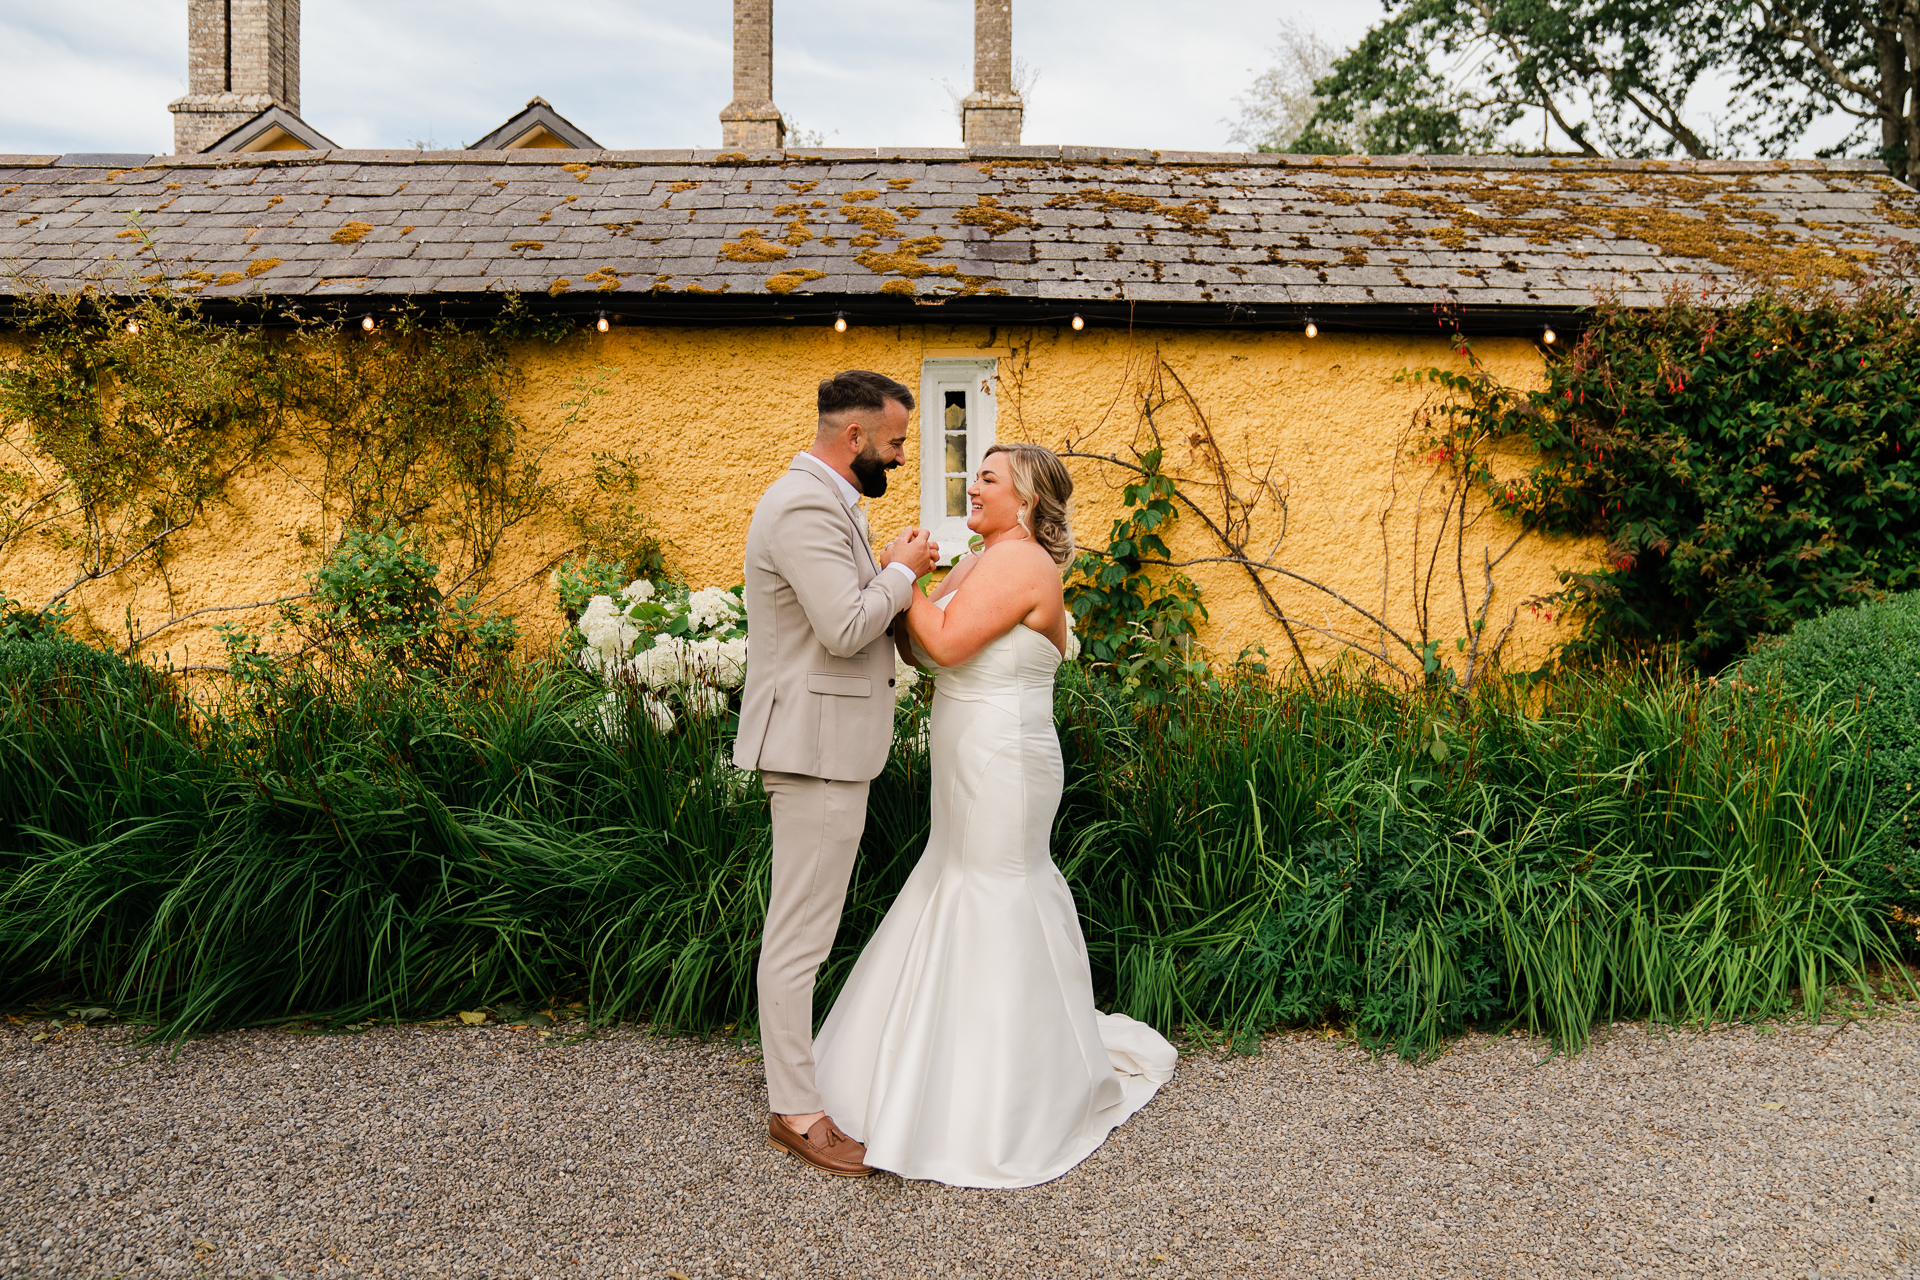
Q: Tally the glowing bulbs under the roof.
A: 7